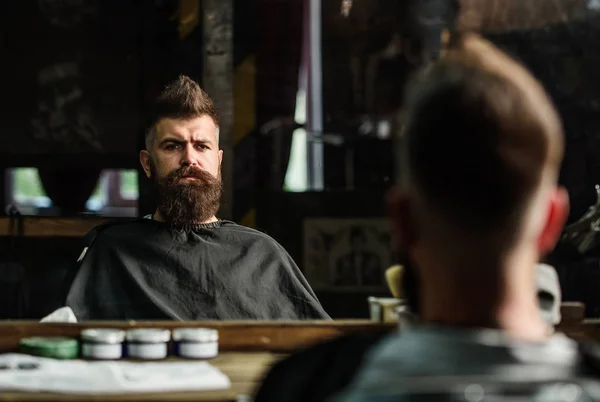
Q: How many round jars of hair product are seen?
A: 4